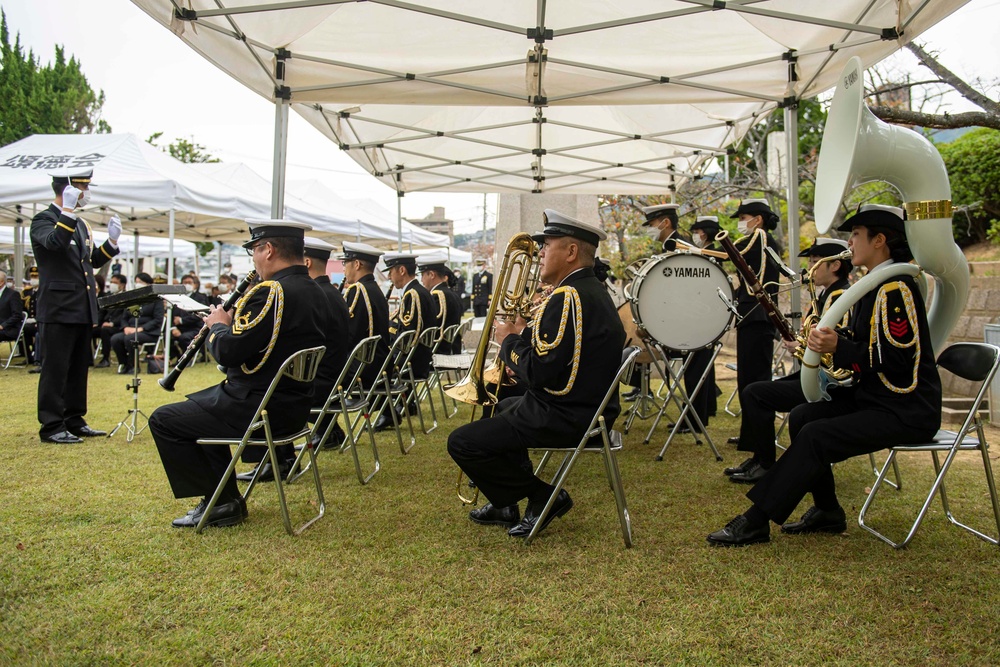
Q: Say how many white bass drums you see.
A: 1